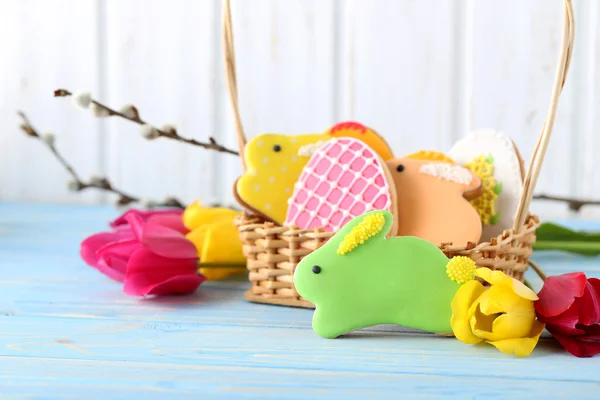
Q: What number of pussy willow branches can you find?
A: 2